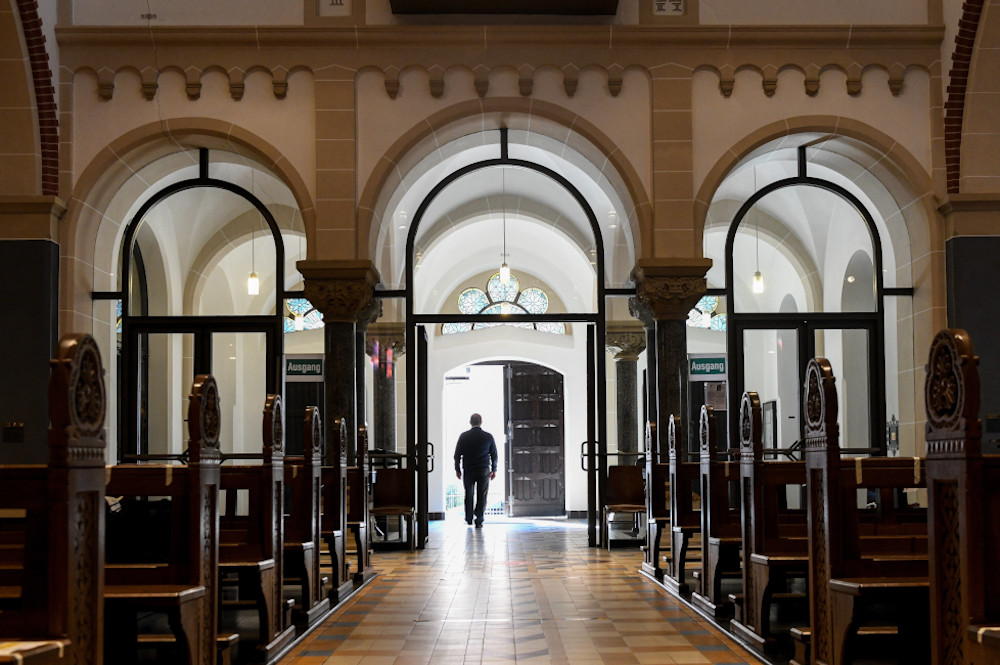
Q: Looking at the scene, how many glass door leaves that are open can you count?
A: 2